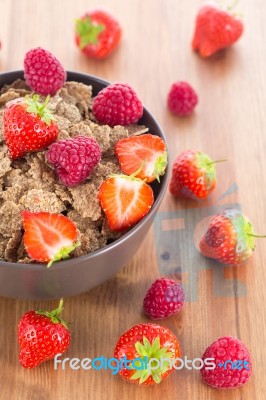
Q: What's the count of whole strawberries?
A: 7